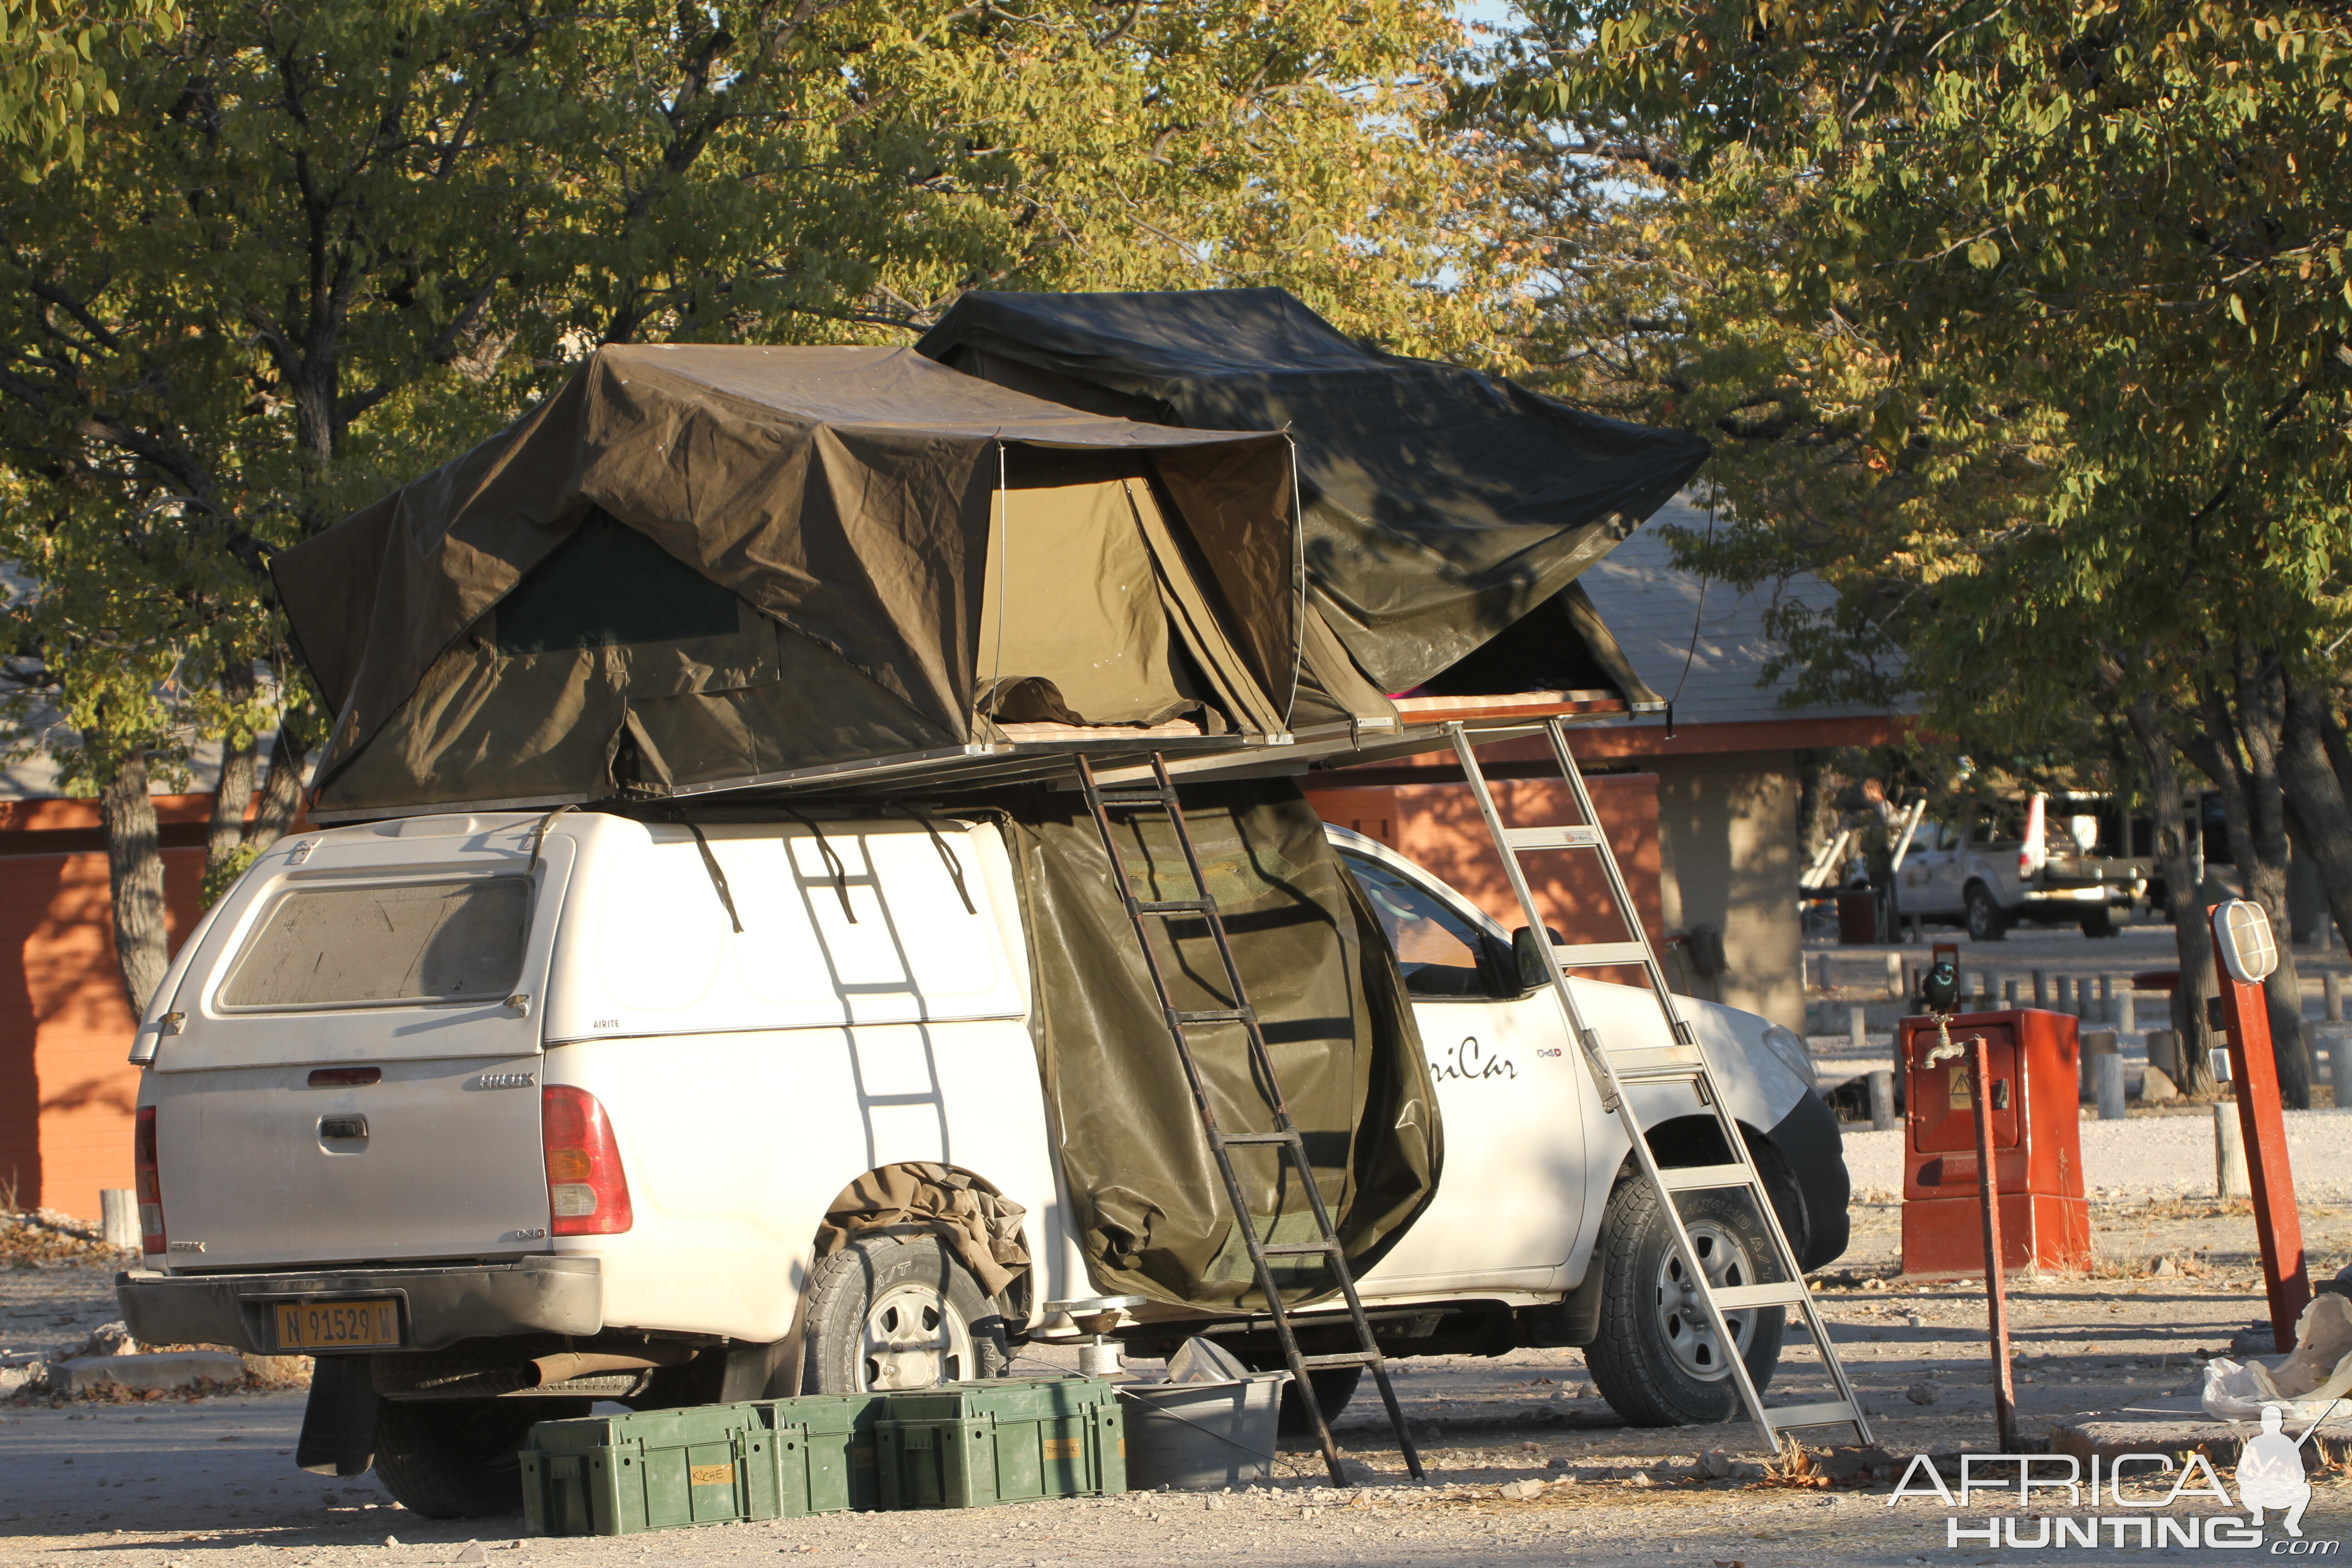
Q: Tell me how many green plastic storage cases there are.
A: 3